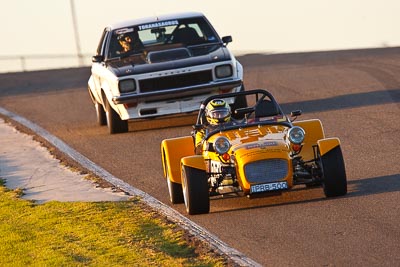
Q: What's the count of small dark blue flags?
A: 0